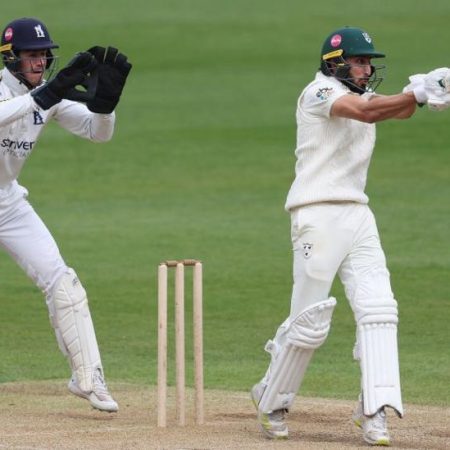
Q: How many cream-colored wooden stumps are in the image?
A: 3